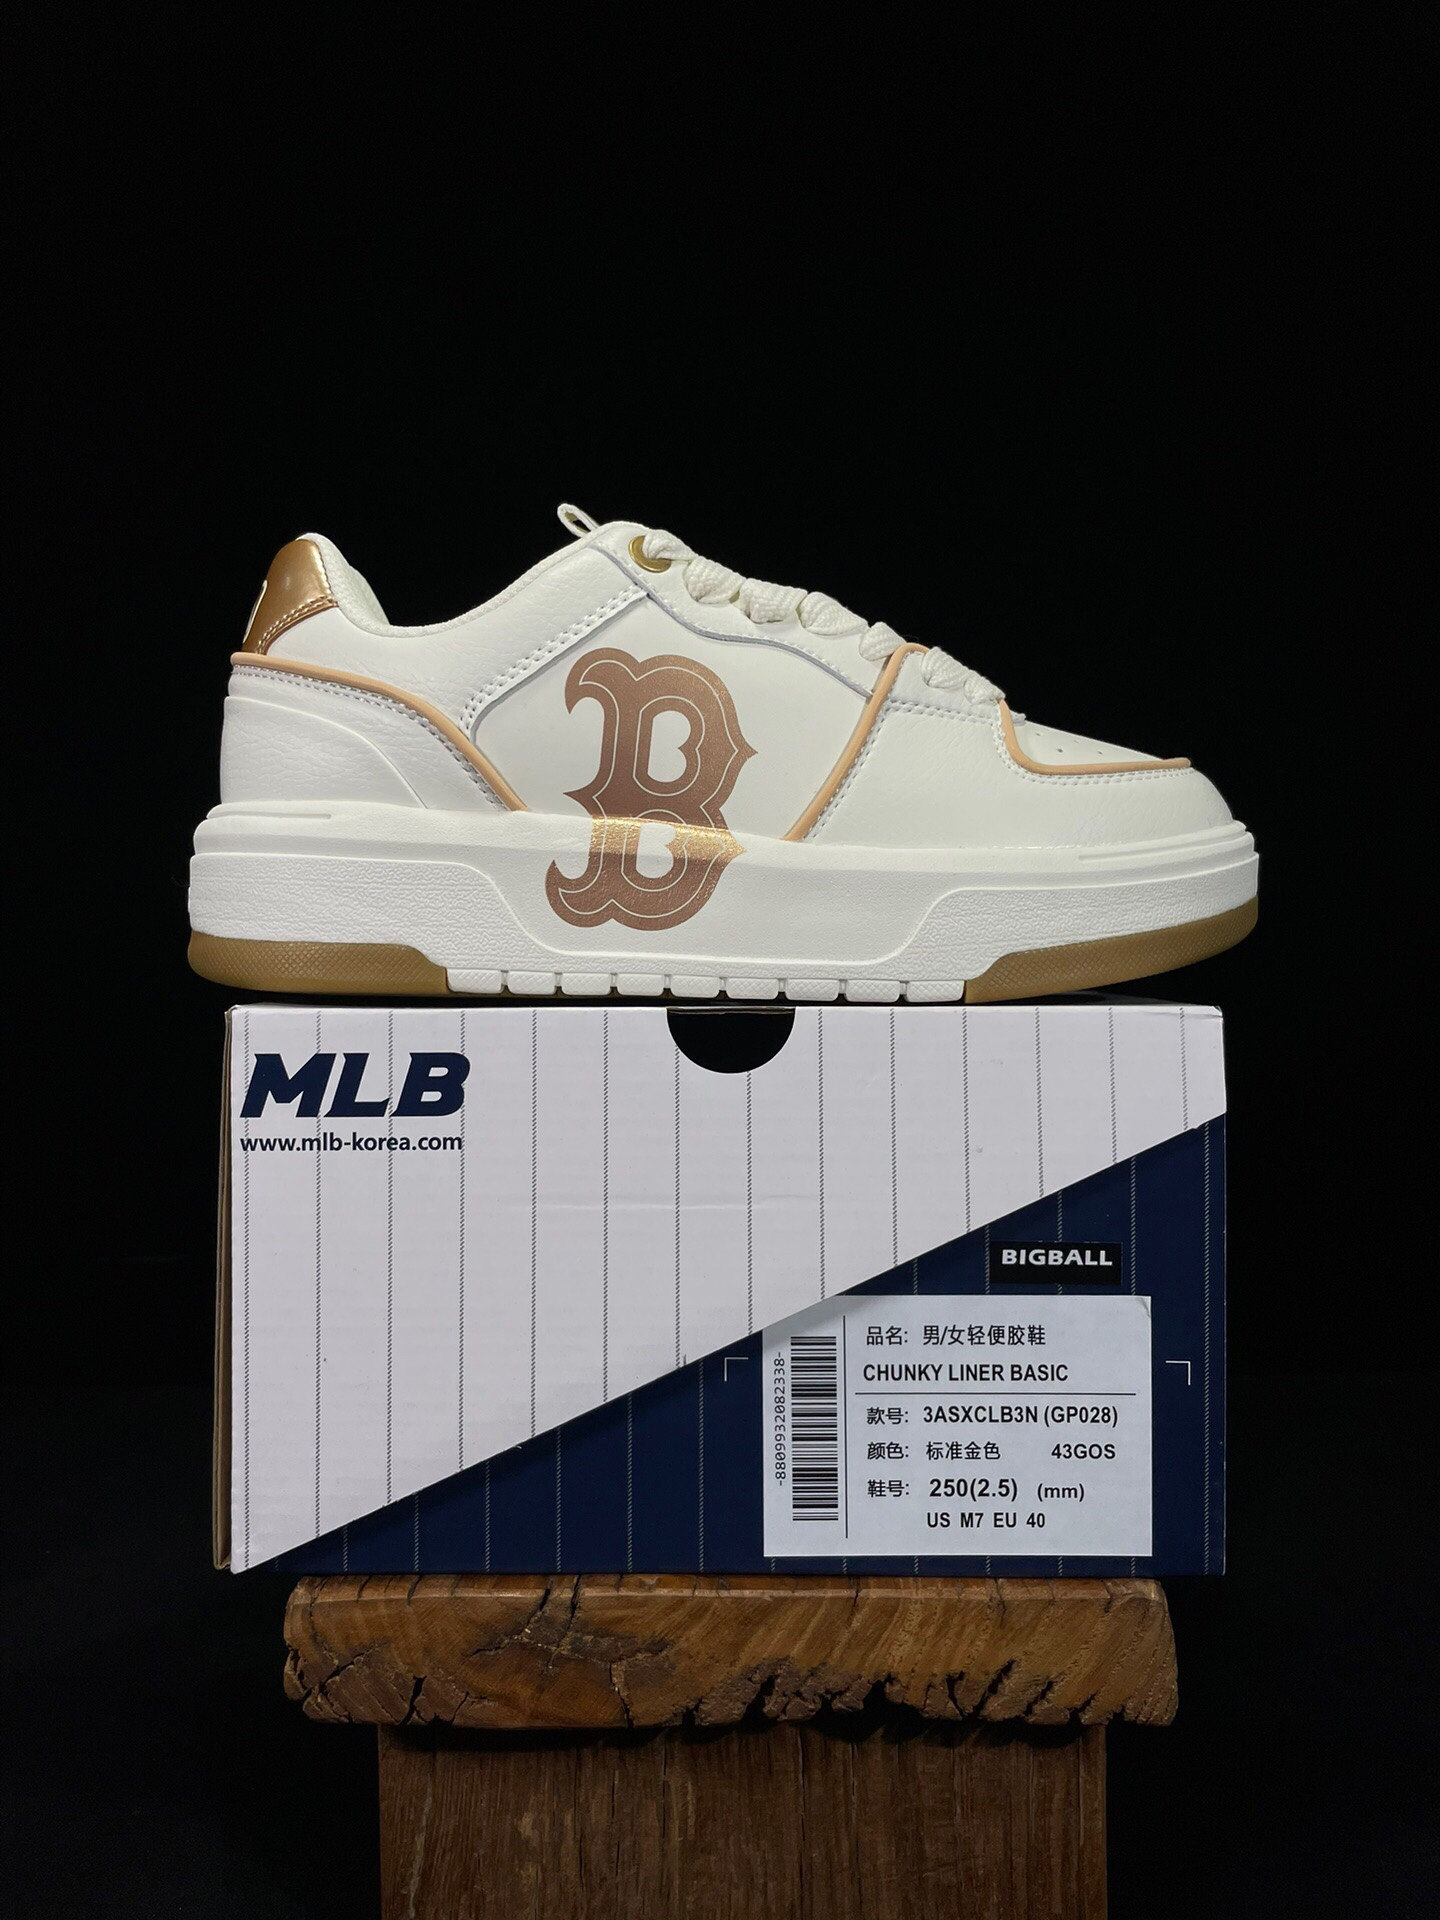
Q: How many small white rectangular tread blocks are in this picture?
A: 9